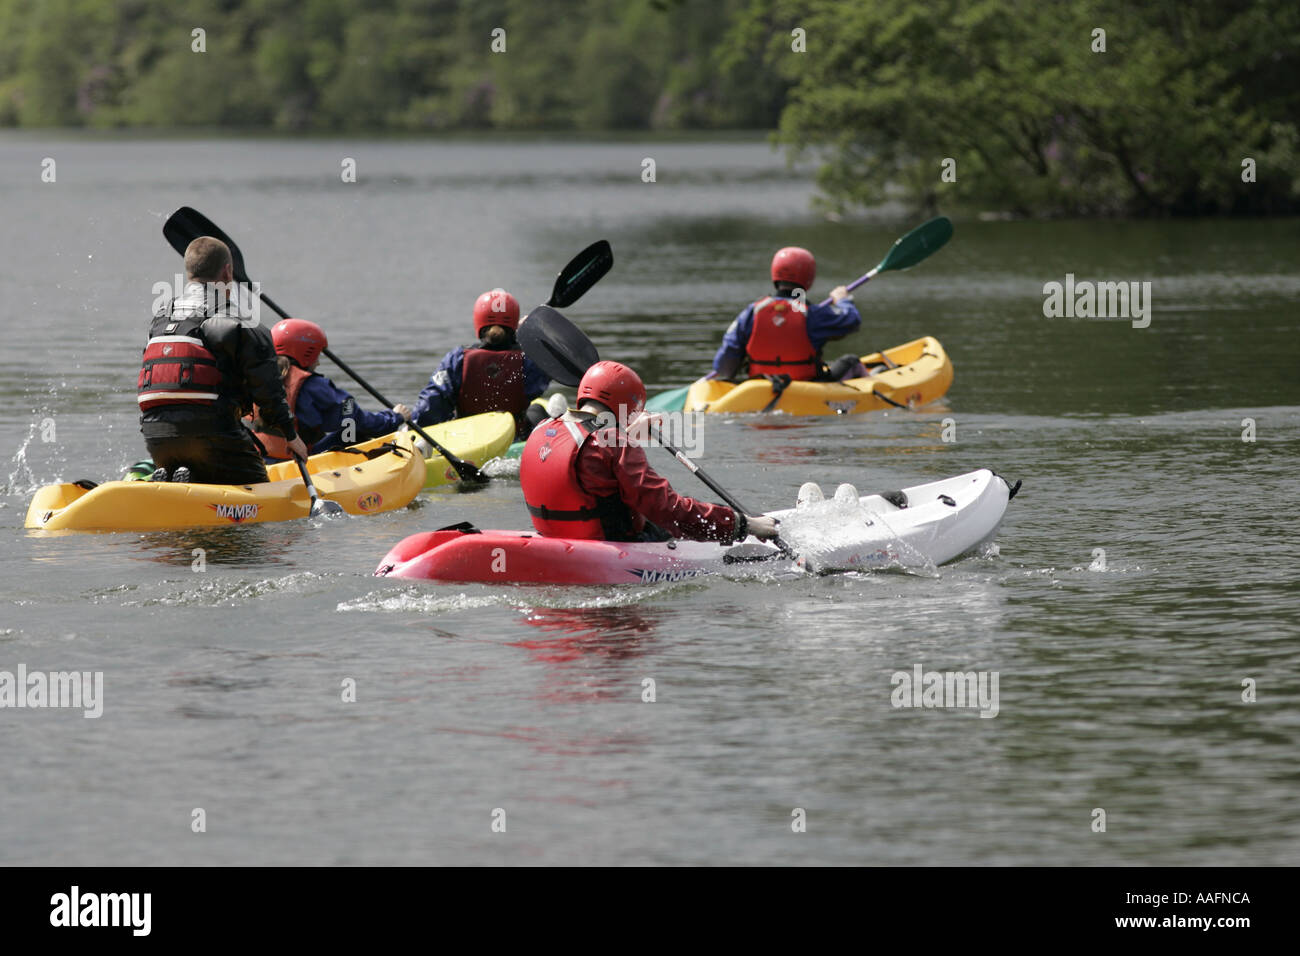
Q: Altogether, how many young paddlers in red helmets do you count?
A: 4